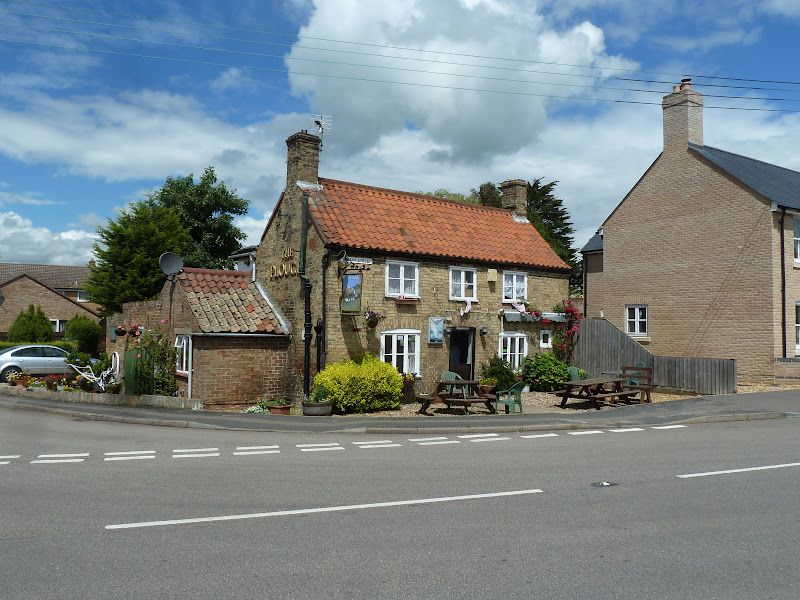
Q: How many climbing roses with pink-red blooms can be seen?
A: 1